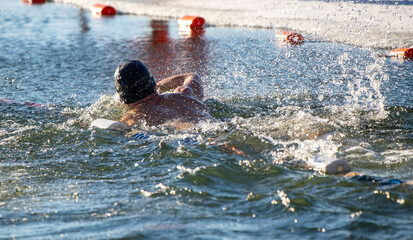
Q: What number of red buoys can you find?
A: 5